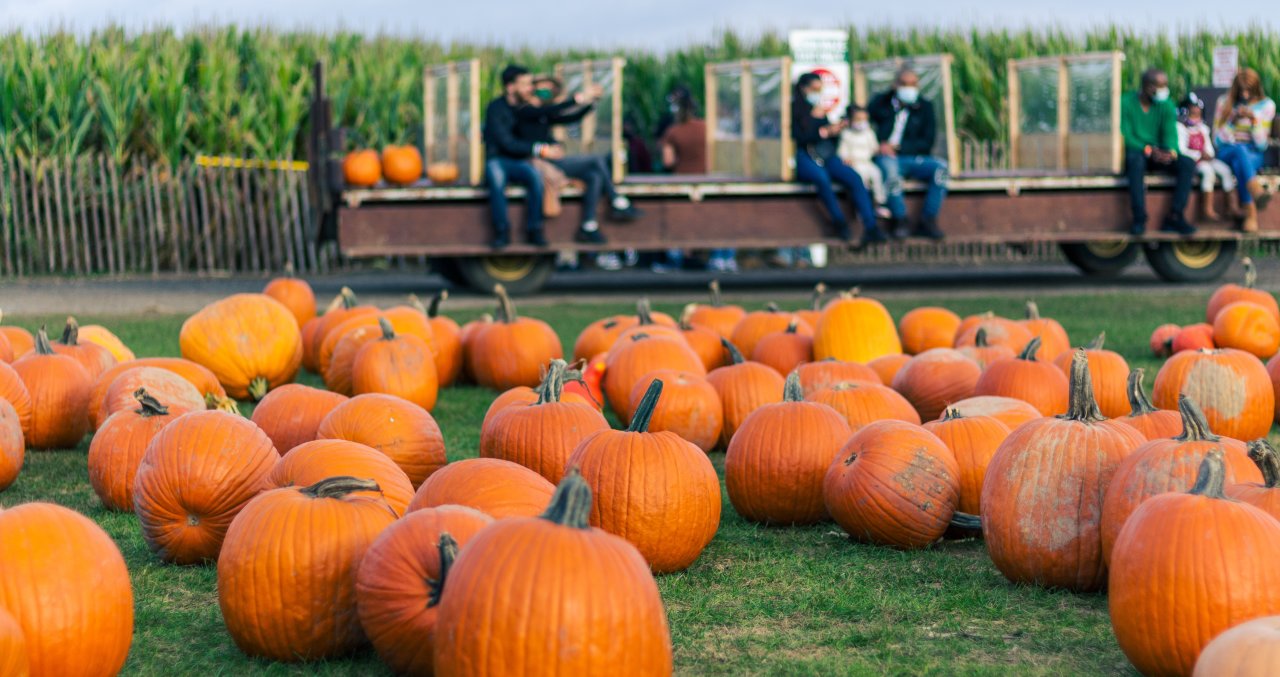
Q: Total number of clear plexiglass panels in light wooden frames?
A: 5